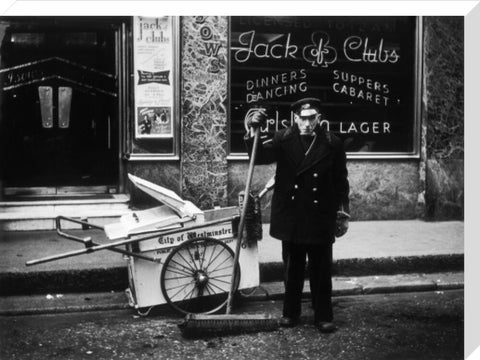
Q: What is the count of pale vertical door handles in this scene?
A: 2